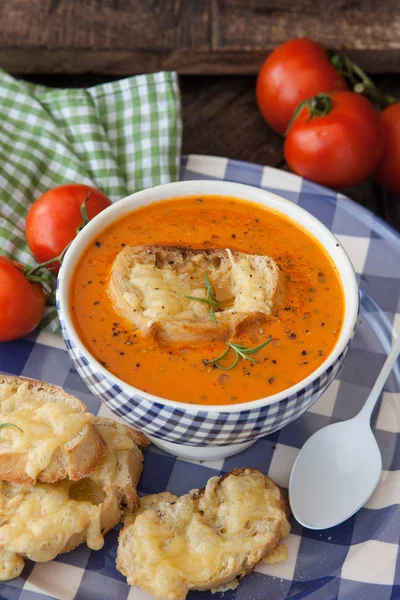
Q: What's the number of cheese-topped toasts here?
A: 4